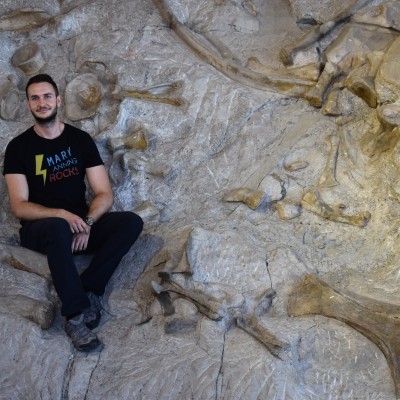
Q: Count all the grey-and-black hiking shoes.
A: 2